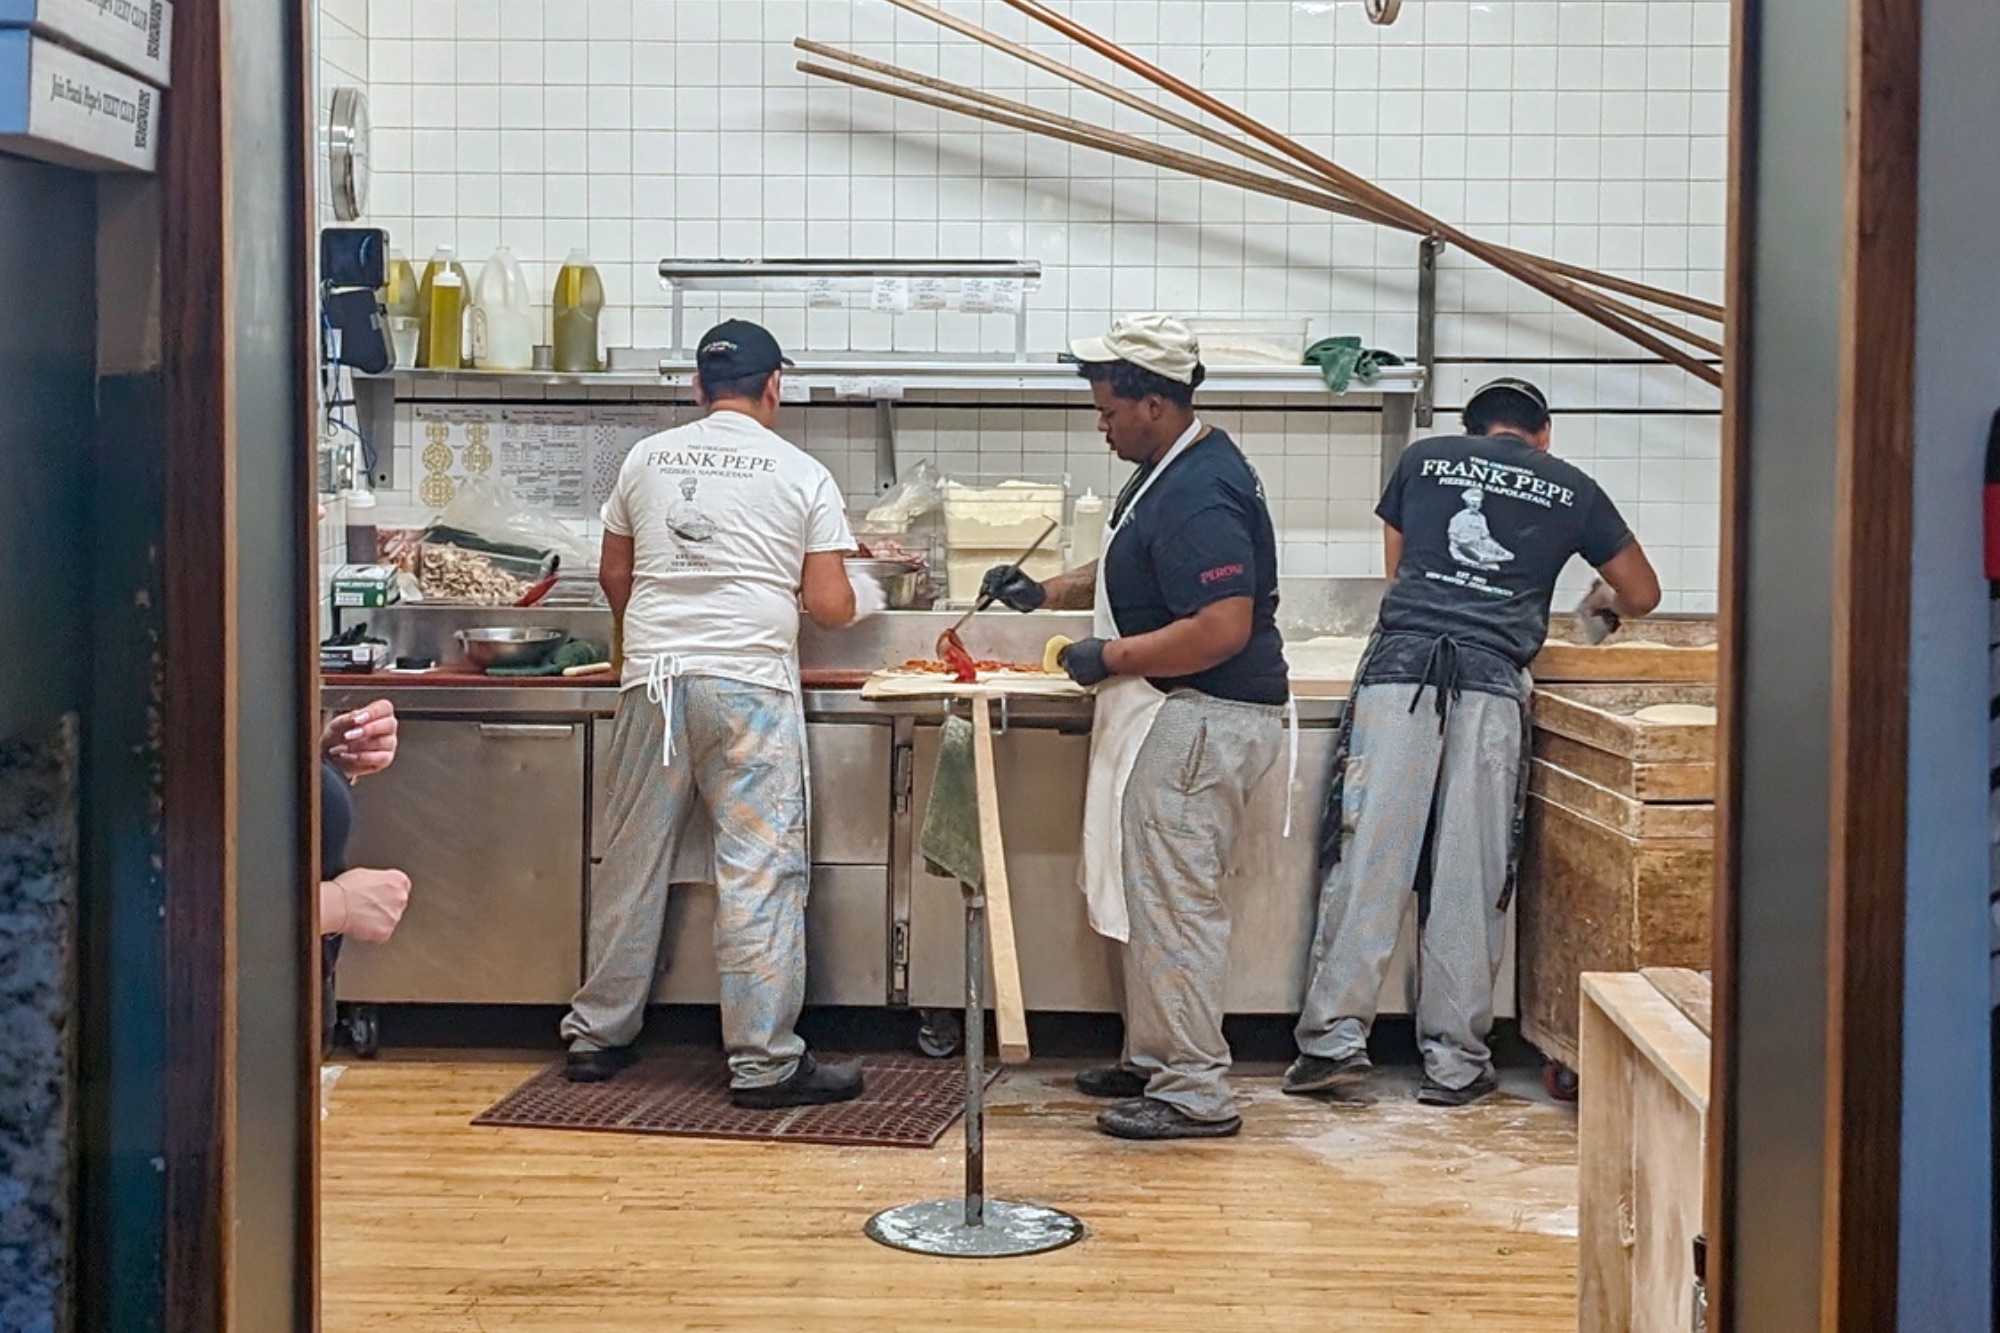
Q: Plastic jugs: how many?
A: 4